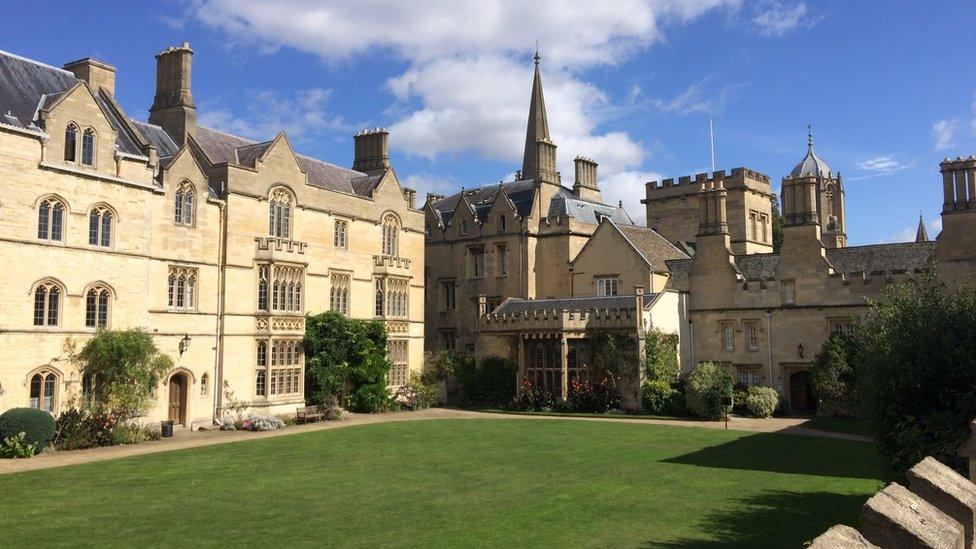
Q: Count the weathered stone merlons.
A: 3